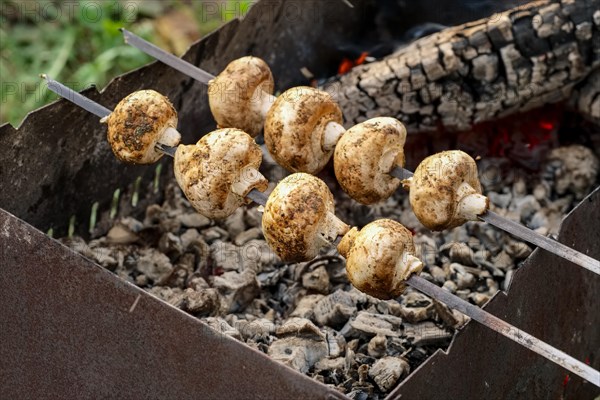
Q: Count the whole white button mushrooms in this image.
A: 8